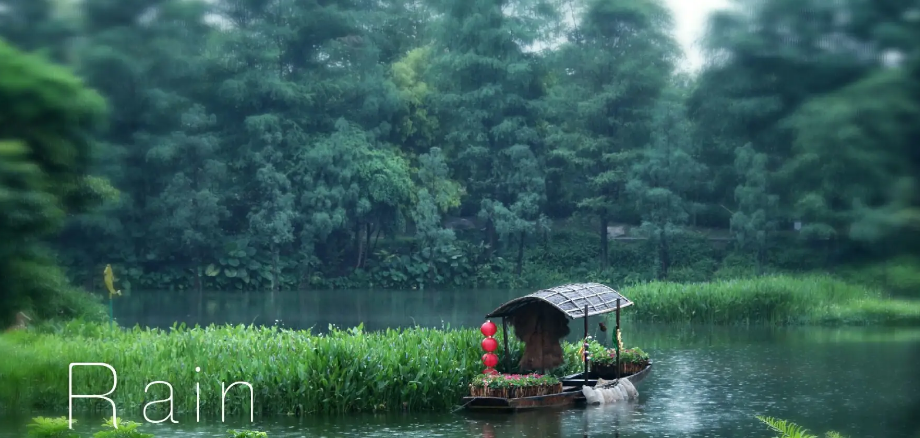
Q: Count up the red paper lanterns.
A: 4